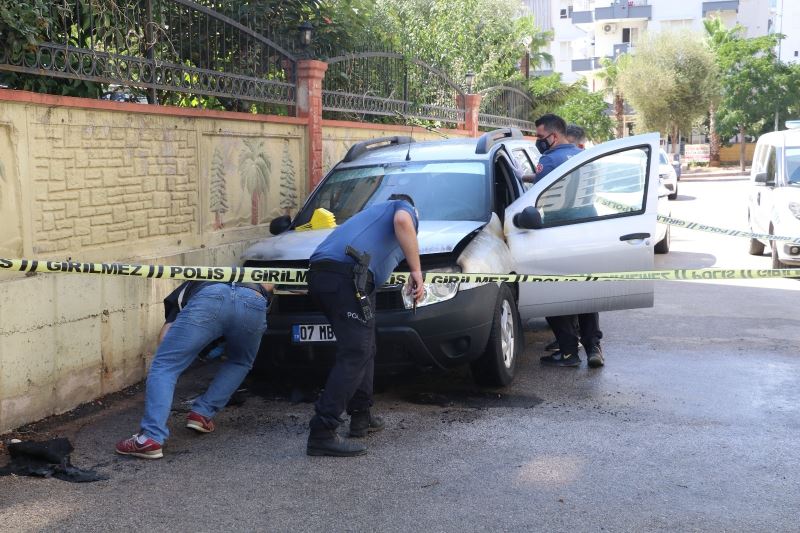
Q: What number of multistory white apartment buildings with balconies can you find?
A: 1